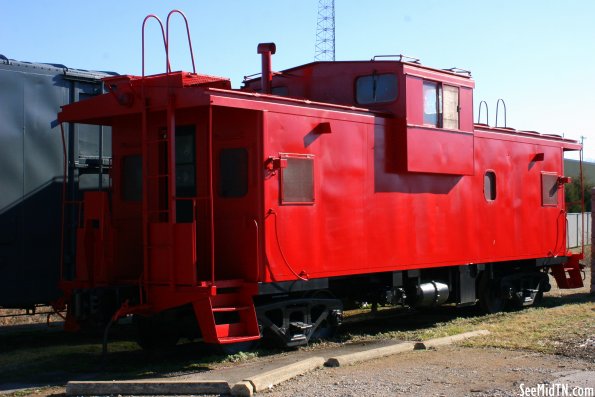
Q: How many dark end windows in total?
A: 2